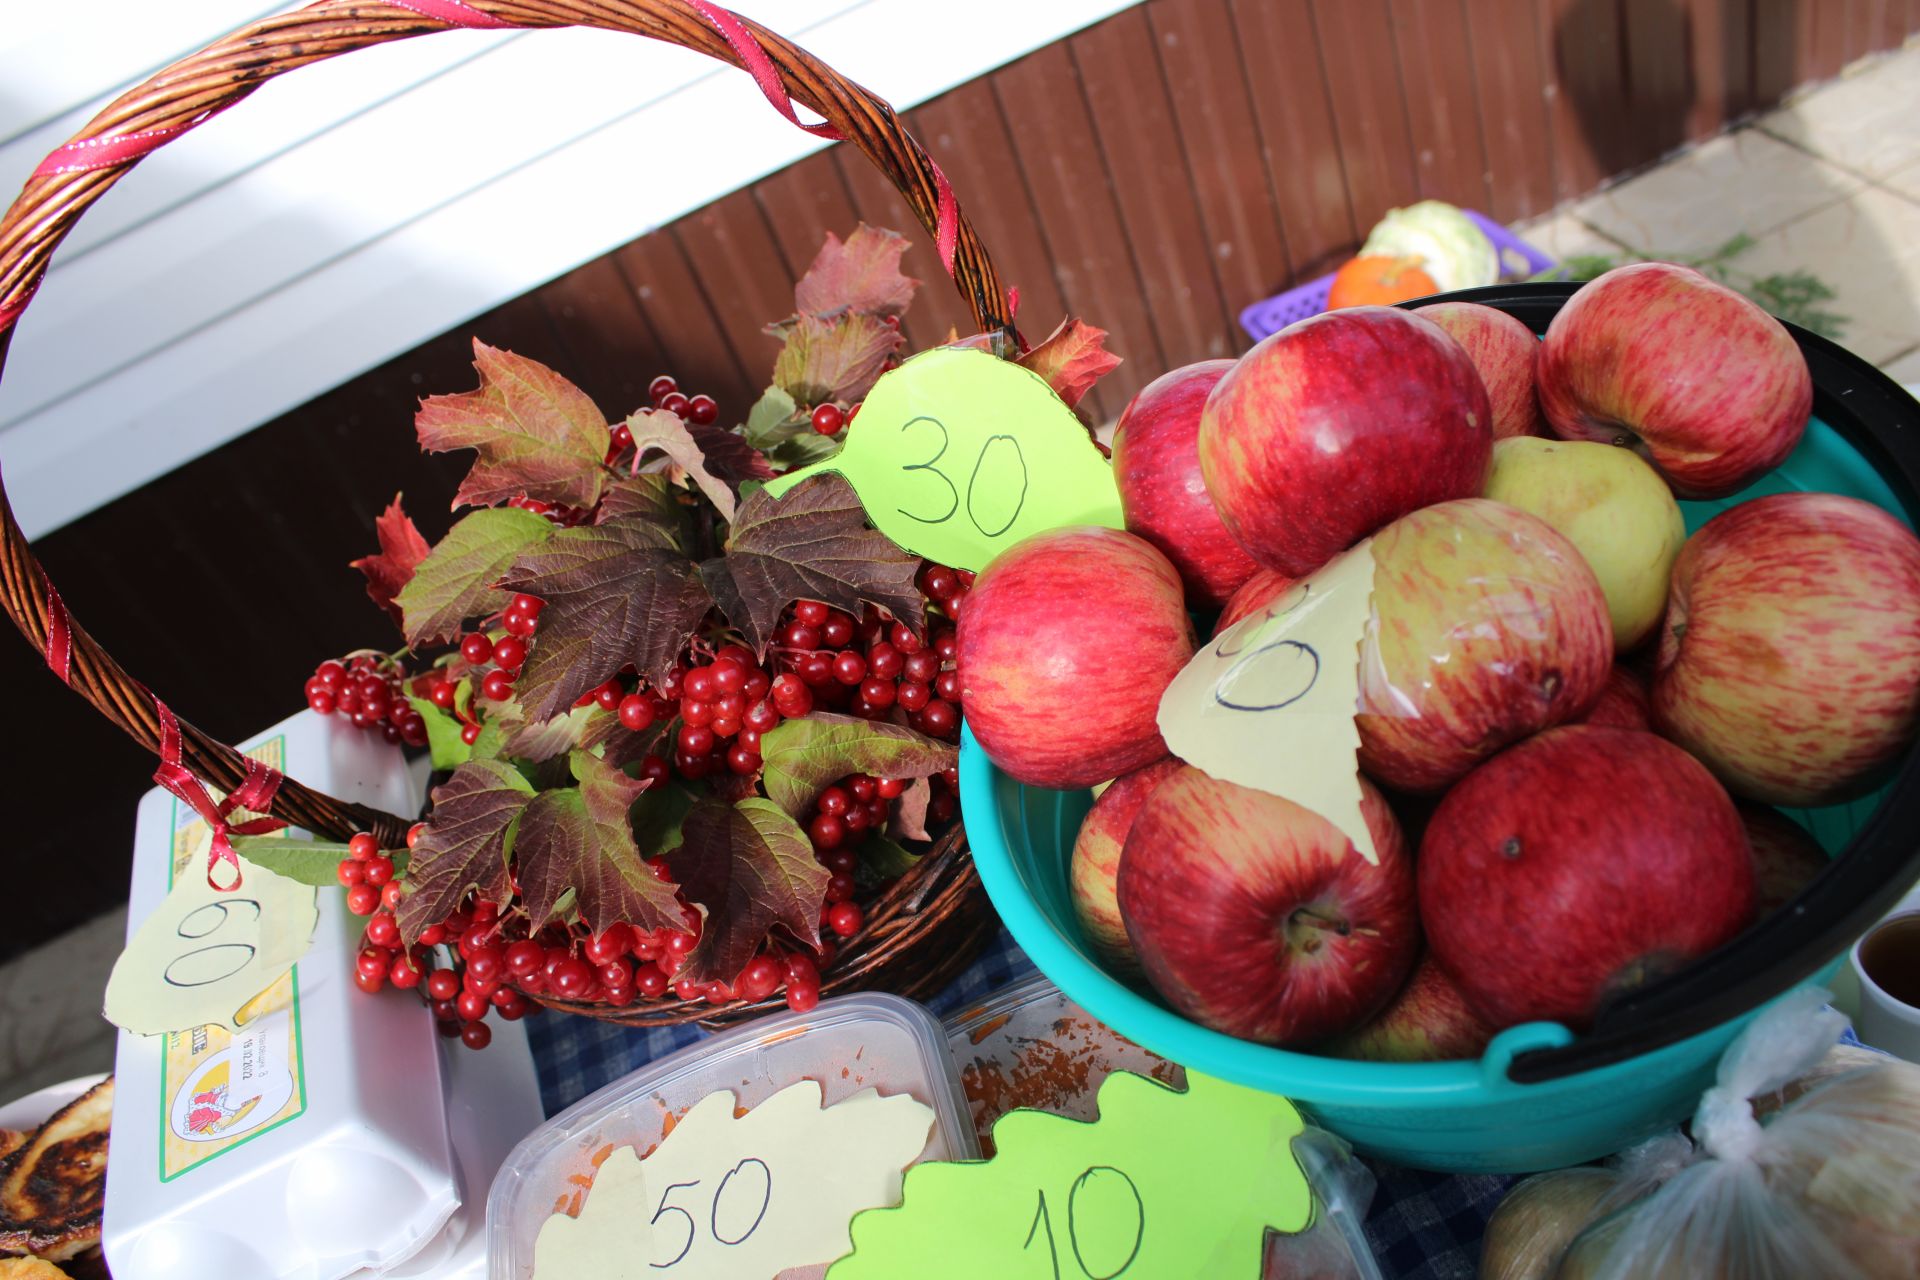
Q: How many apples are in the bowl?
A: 15